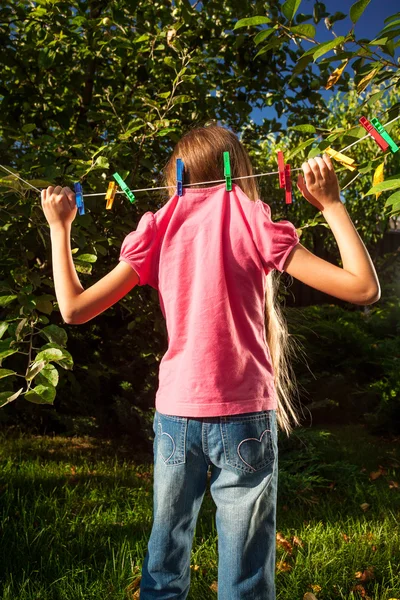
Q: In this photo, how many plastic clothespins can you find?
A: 10